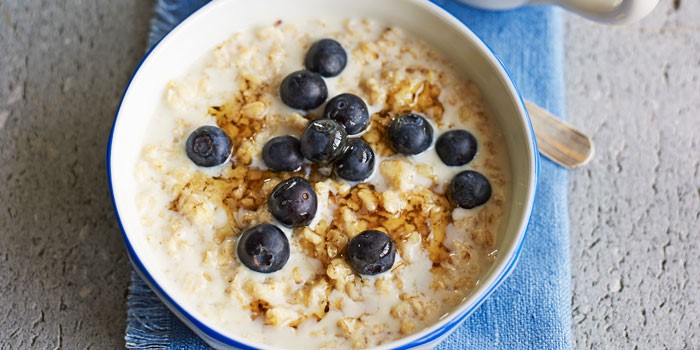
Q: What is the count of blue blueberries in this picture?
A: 13